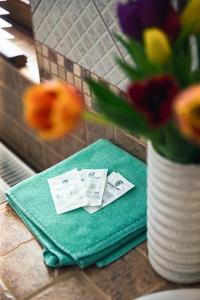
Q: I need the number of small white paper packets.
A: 3